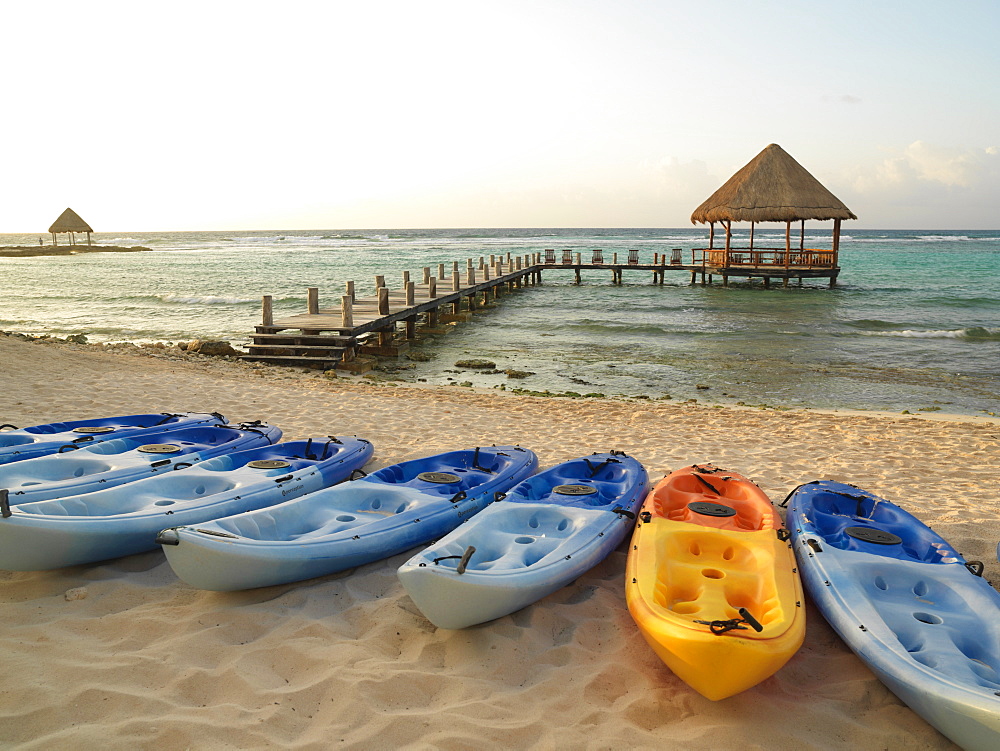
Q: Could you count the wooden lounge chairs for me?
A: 5